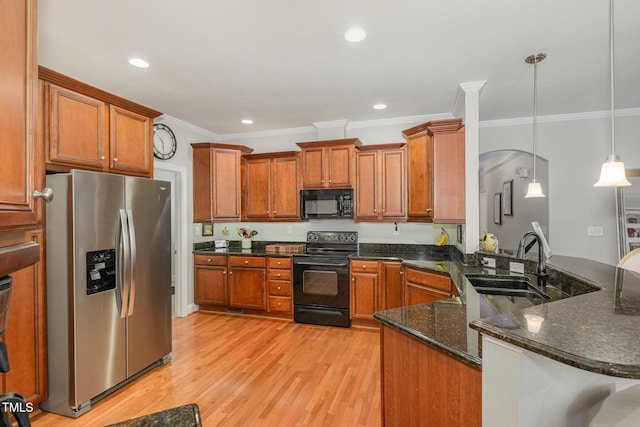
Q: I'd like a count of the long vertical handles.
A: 2